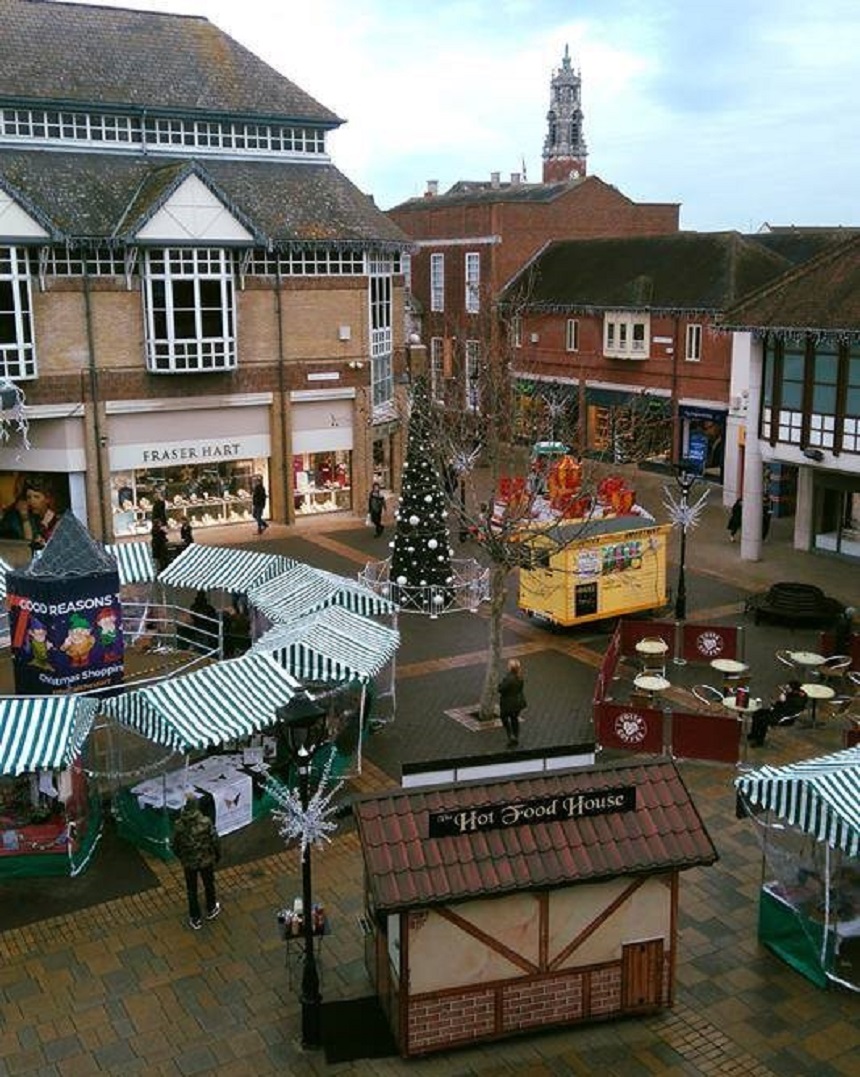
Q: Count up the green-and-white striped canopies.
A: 8